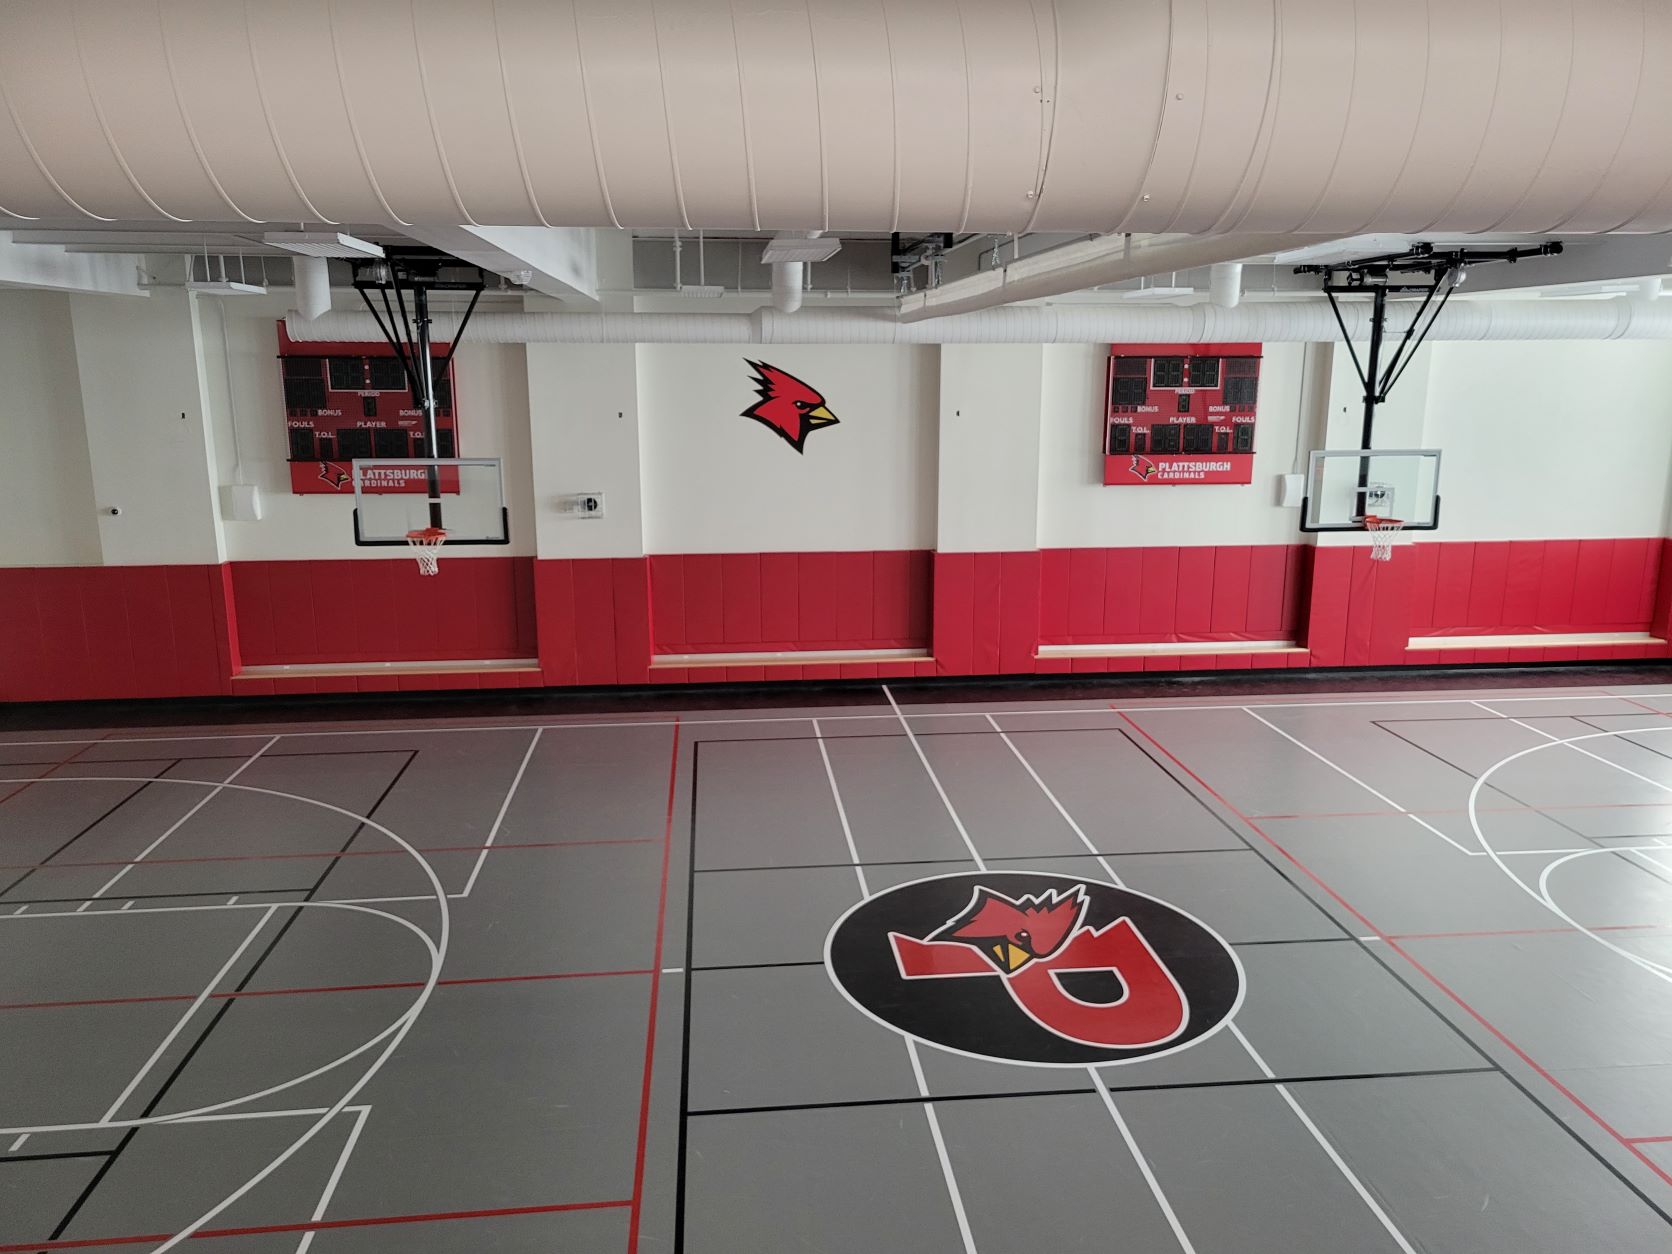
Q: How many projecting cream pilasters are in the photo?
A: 4